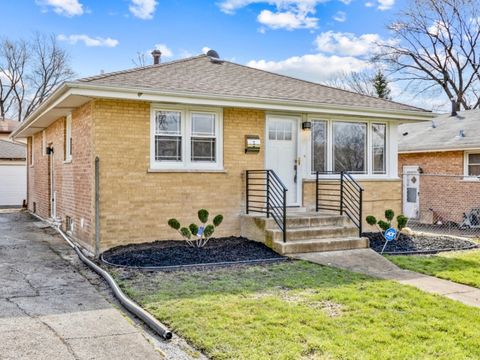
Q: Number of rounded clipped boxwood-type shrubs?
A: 2